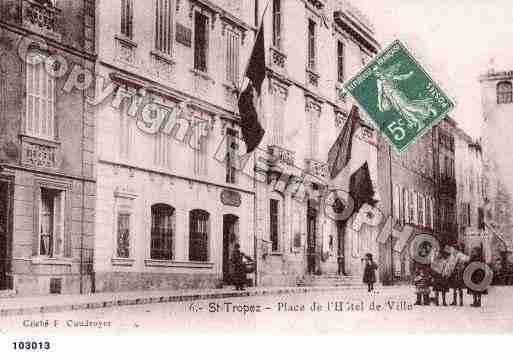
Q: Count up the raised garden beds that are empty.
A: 0